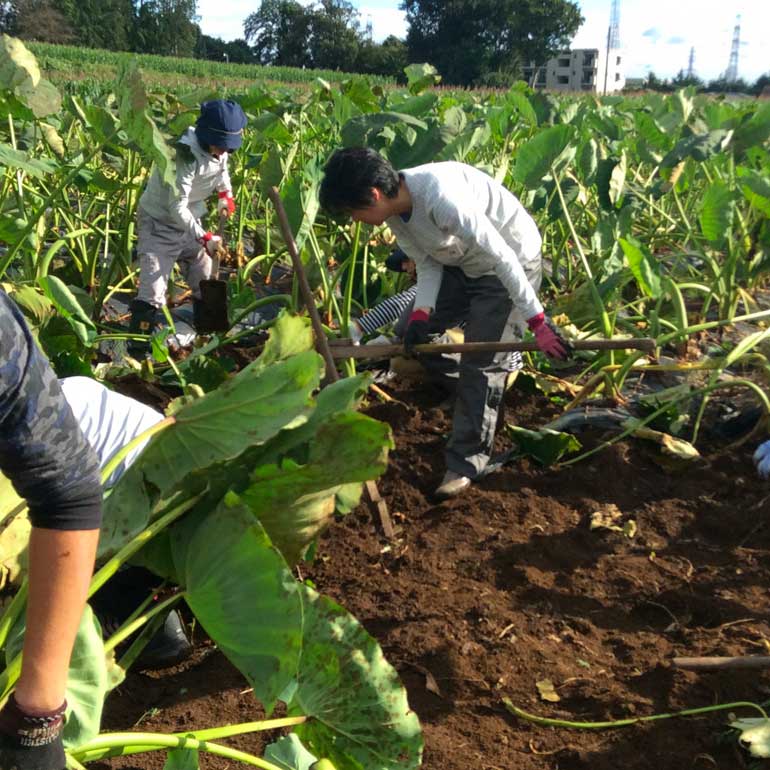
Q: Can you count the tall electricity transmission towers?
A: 3